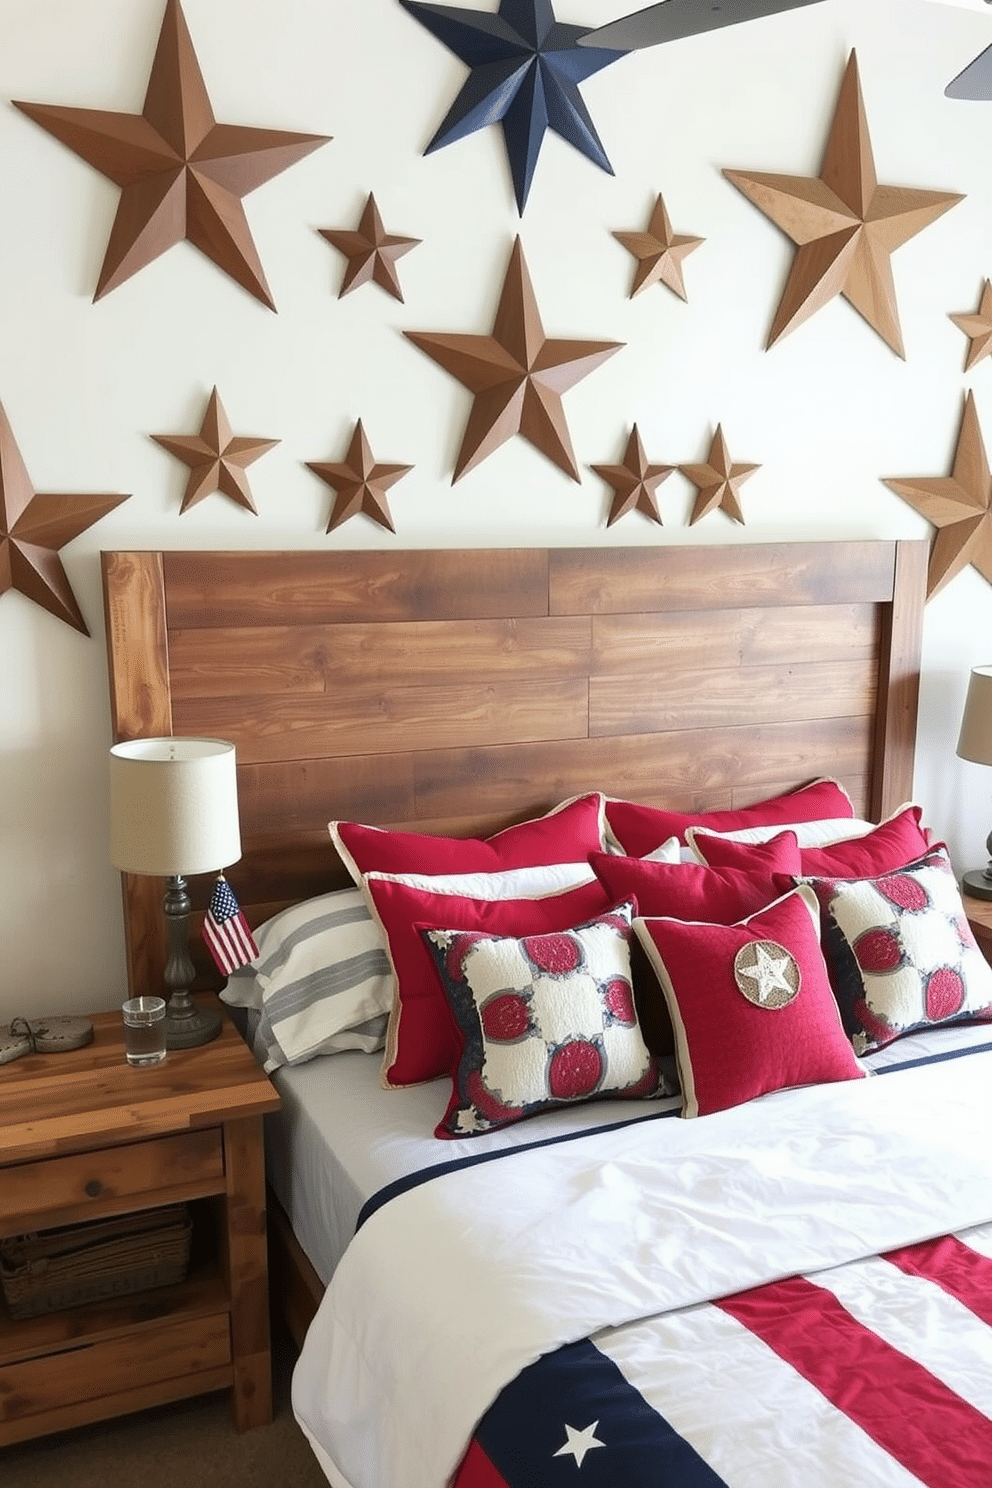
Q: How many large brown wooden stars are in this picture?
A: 5